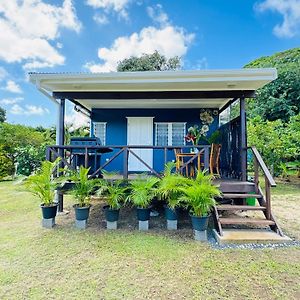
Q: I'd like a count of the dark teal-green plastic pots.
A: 6